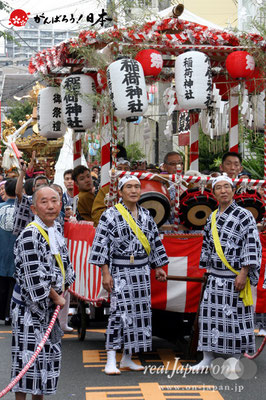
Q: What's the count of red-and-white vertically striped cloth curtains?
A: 2